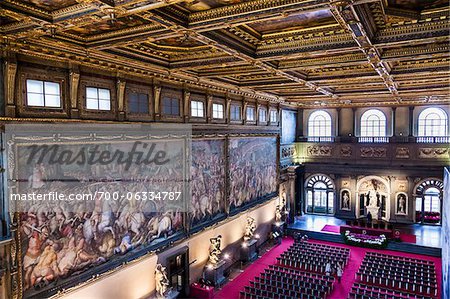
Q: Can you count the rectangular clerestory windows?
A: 10